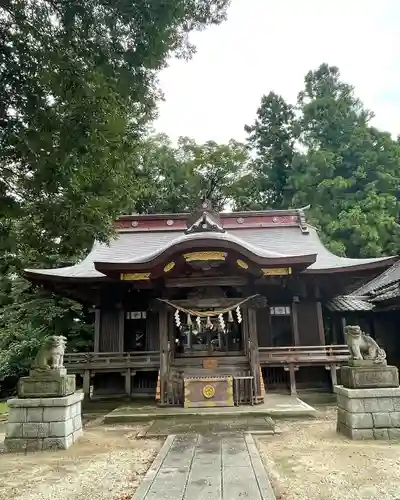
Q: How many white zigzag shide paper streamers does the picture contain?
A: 4